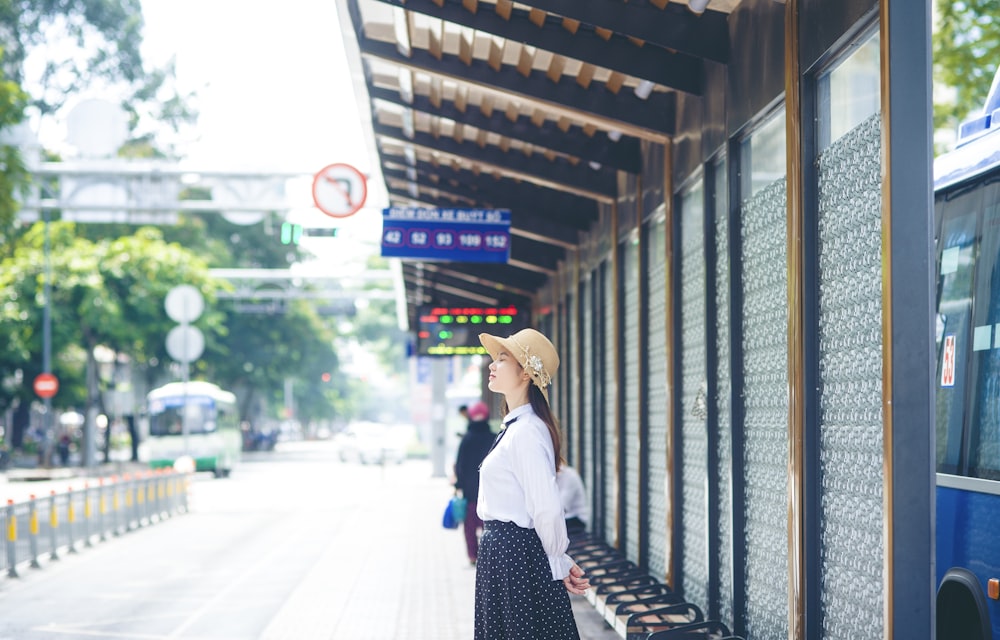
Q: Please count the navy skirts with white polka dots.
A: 1